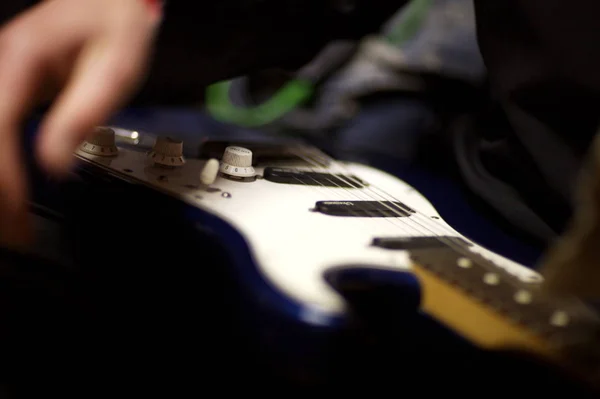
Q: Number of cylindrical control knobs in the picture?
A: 3